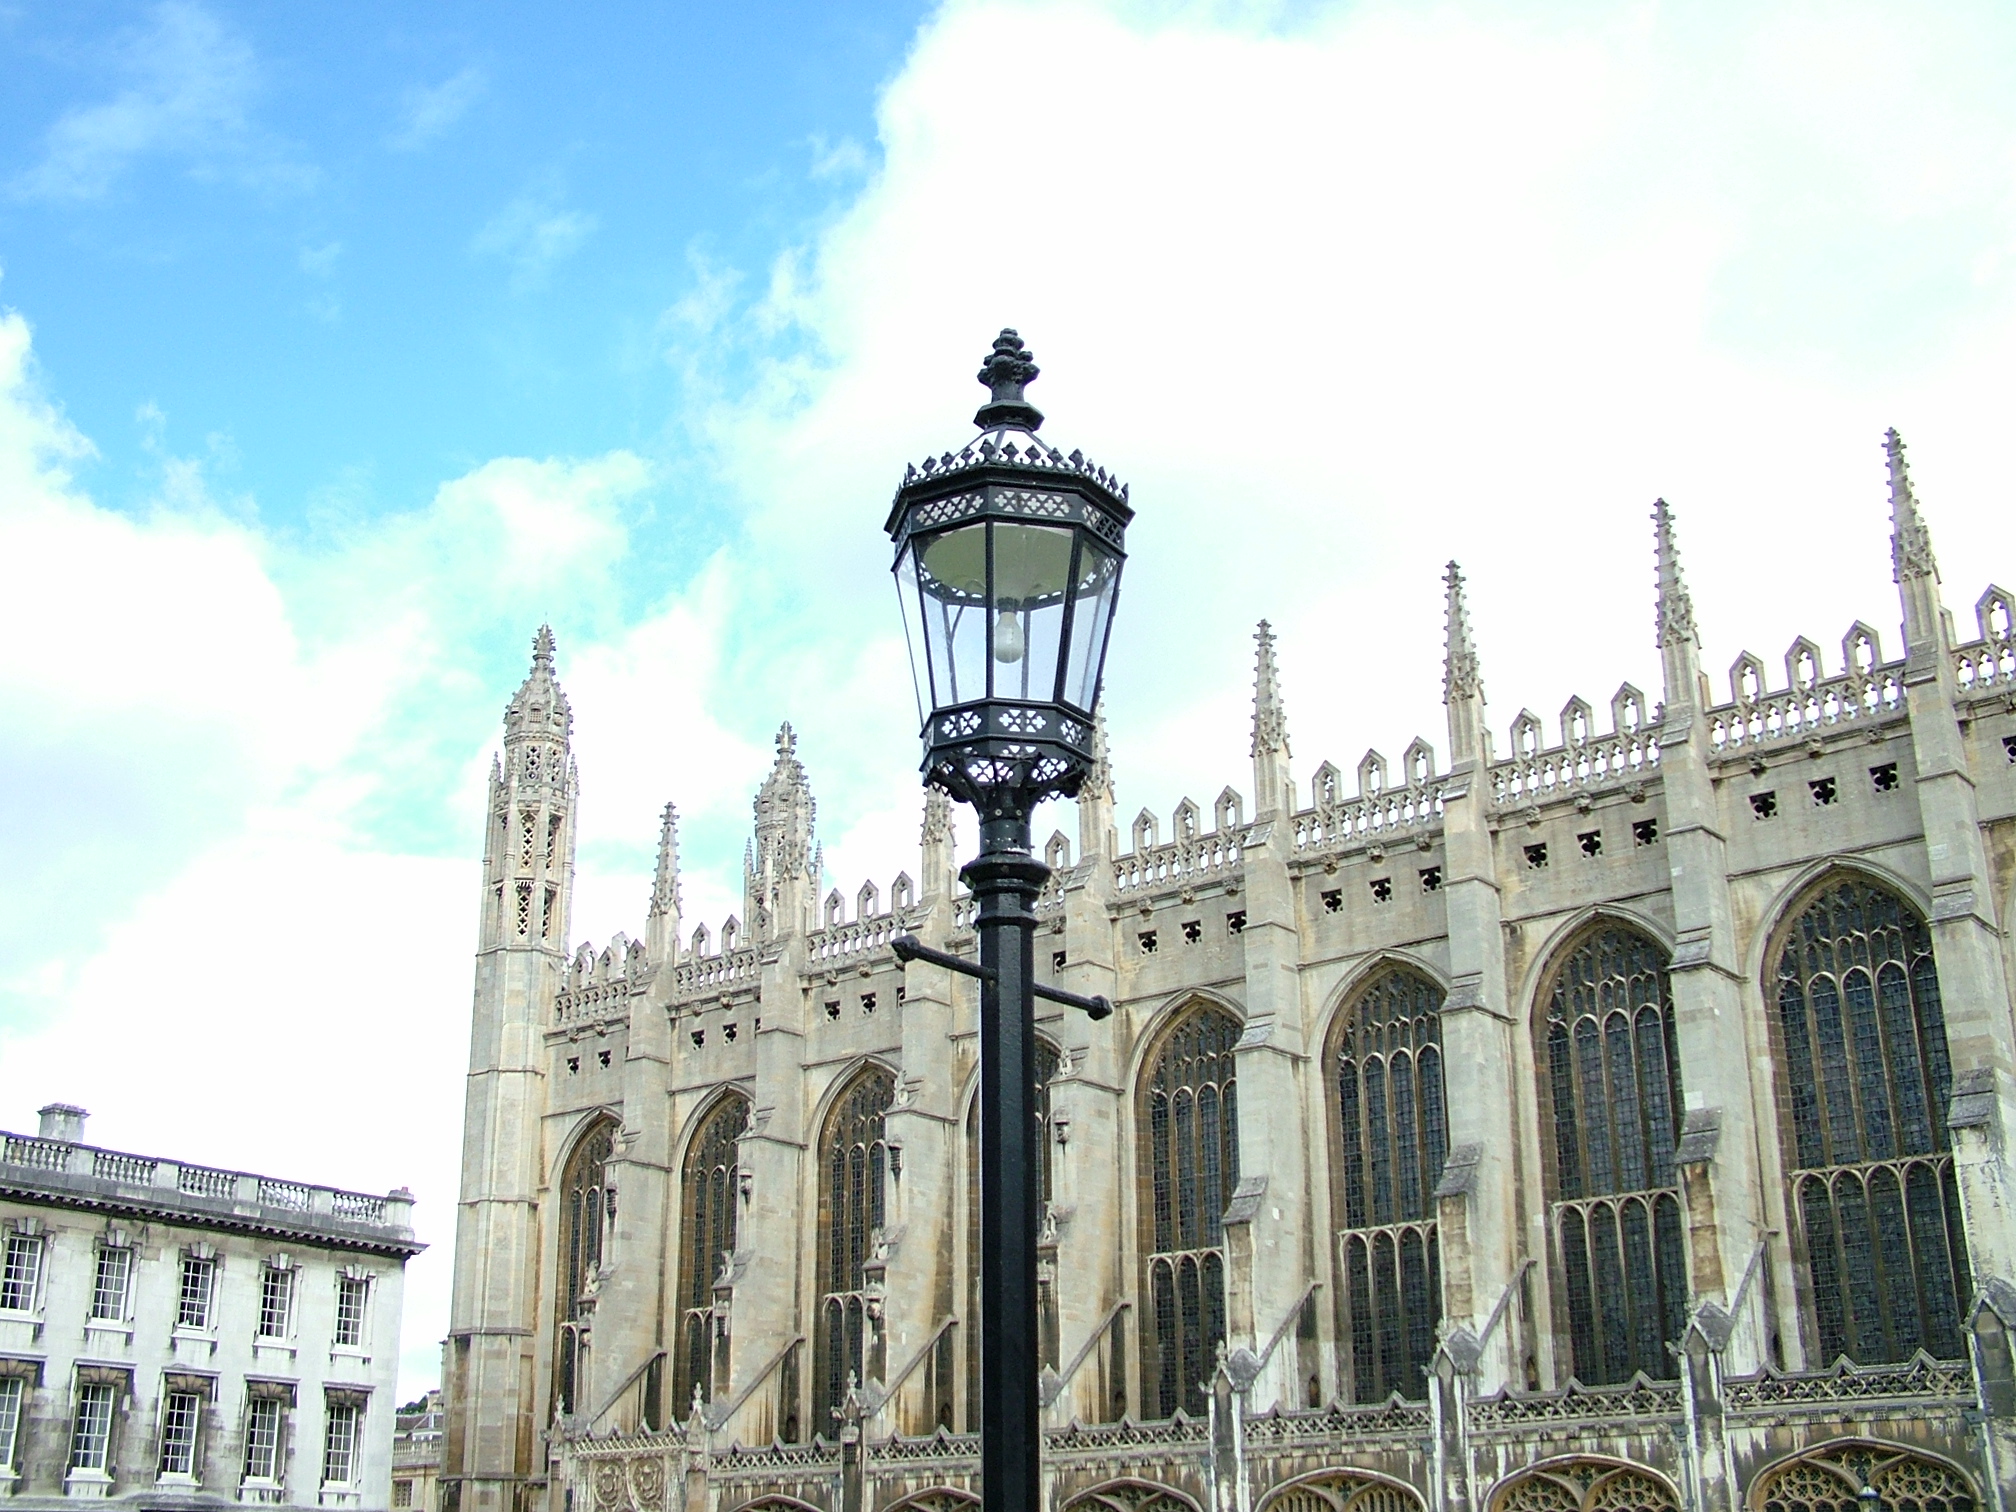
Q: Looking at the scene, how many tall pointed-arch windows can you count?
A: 8